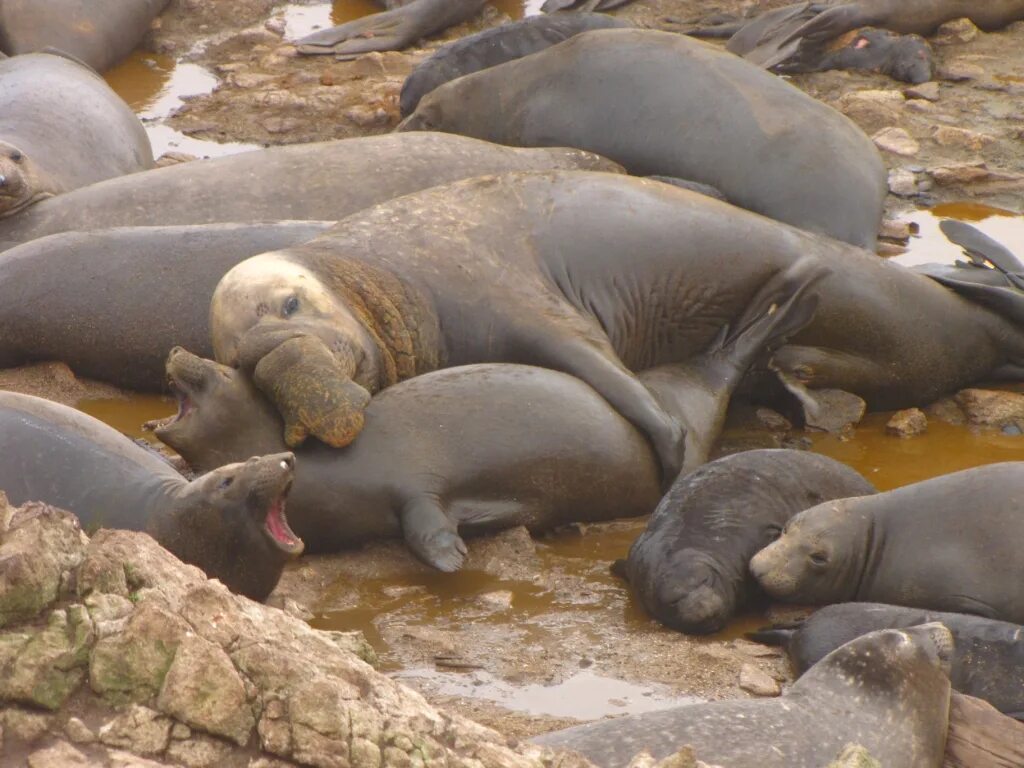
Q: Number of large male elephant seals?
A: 1